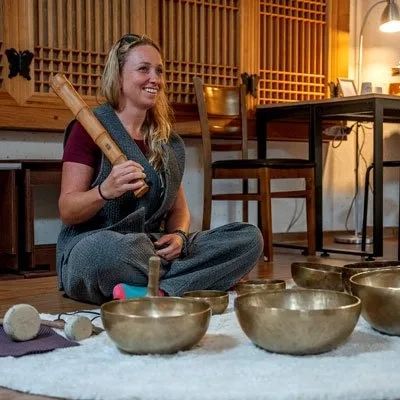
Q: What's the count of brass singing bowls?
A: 7